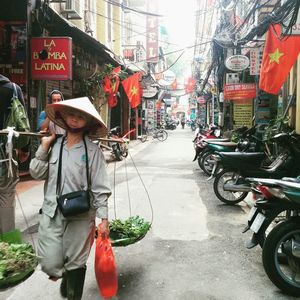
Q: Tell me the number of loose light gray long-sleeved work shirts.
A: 1